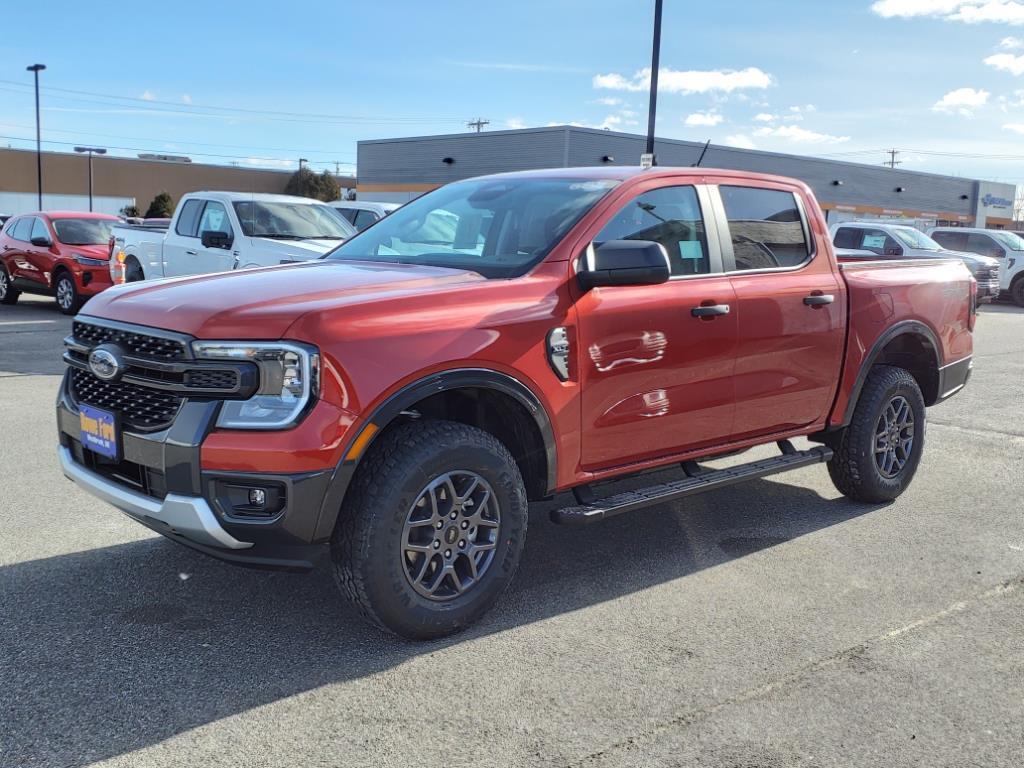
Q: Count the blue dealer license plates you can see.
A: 1